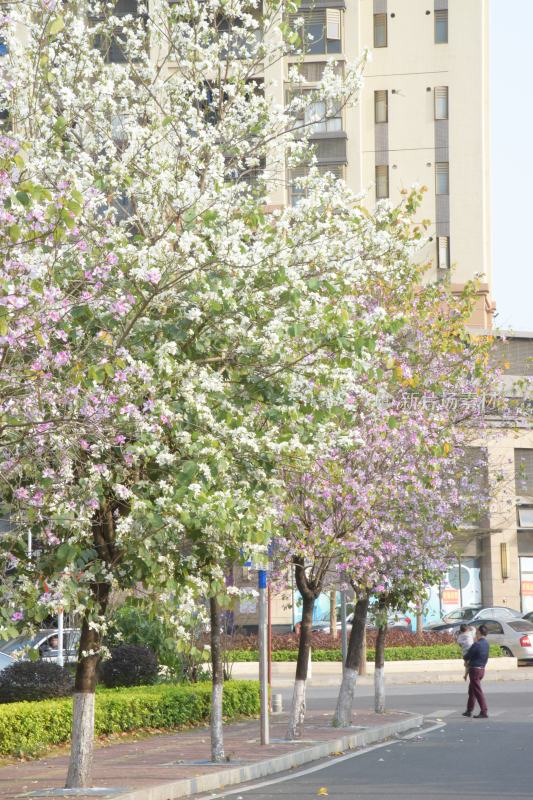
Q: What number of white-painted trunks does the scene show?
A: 5